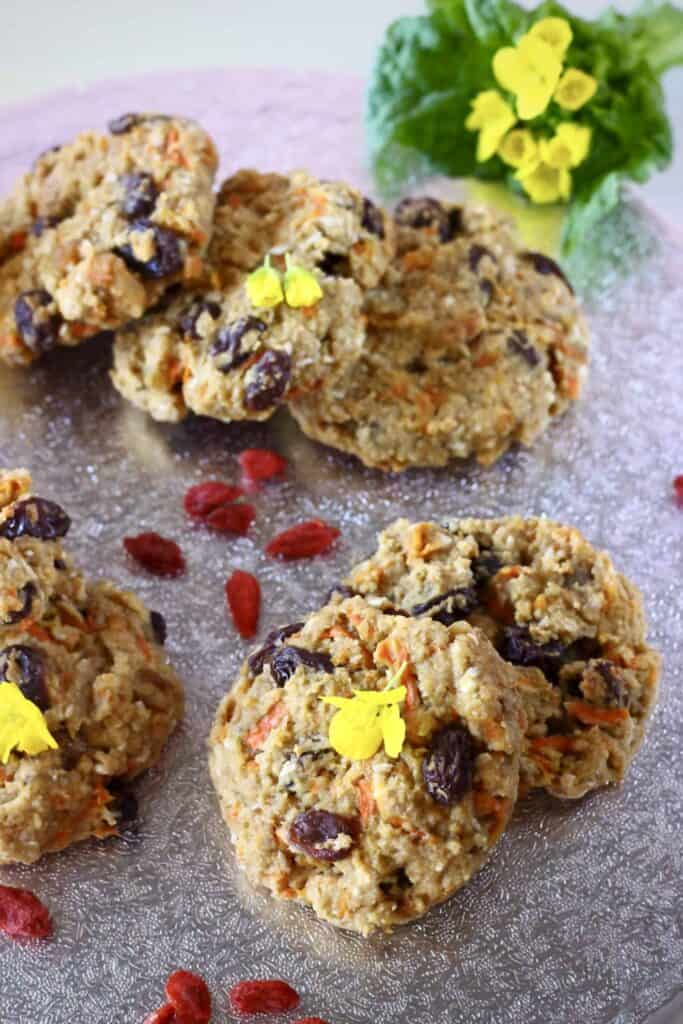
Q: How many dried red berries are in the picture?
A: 12